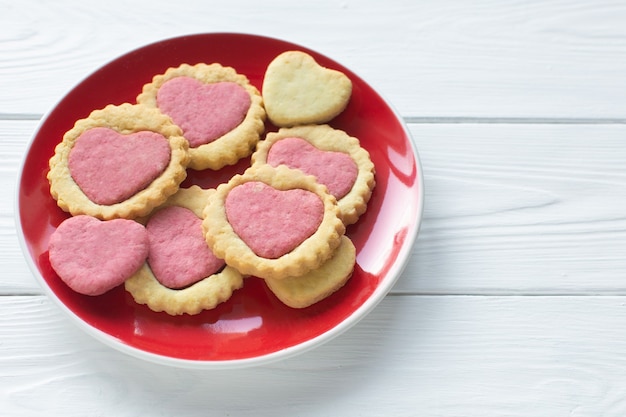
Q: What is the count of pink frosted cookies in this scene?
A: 6